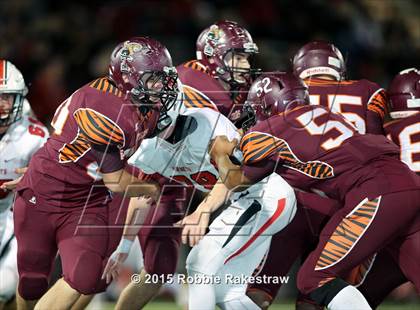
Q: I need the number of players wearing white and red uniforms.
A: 2